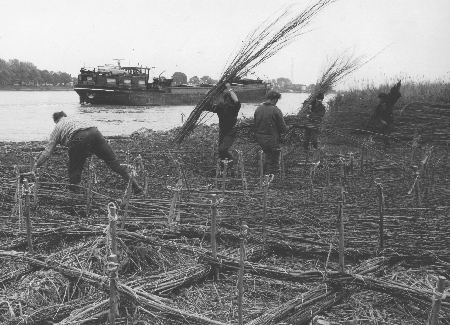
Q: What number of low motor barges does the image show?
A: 1